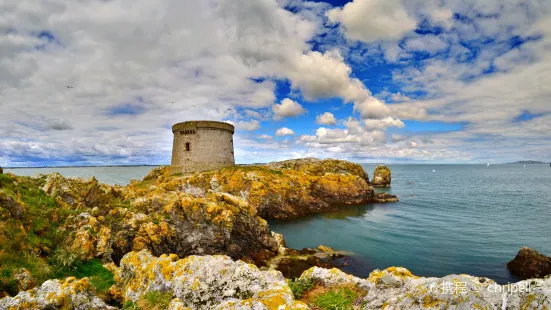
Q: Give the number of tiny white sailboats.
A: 3